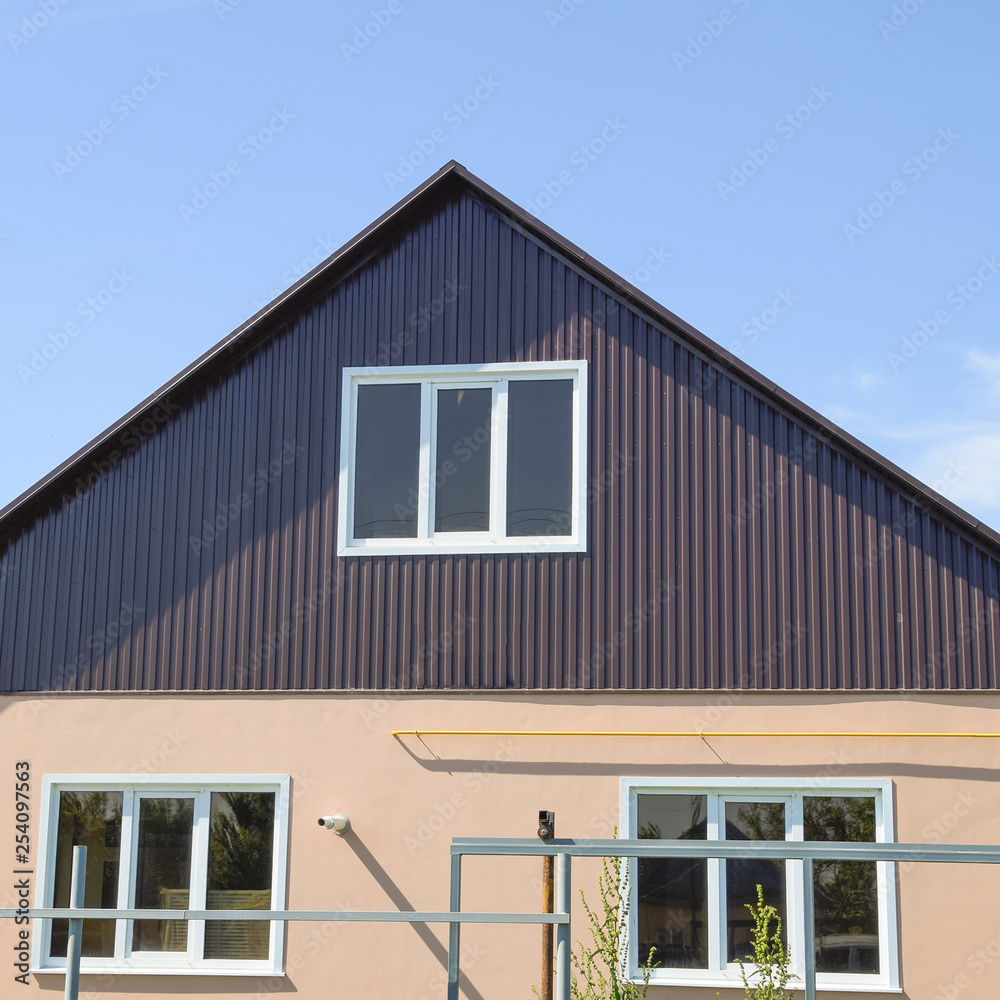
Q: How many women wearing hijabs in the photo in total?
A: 0